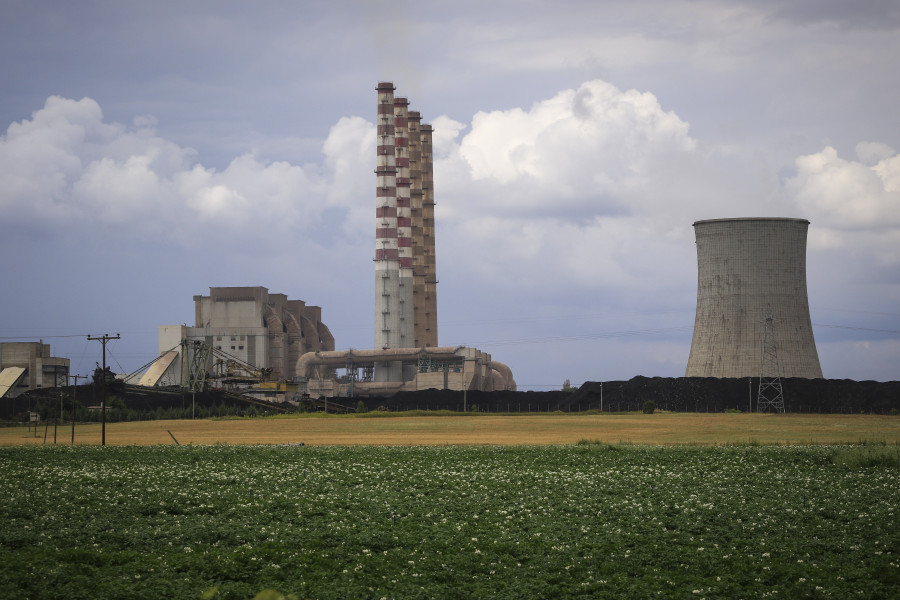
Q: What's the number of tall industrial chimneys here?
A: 4